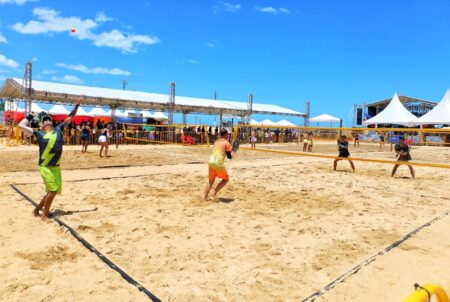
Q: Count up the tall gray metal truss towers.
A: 4